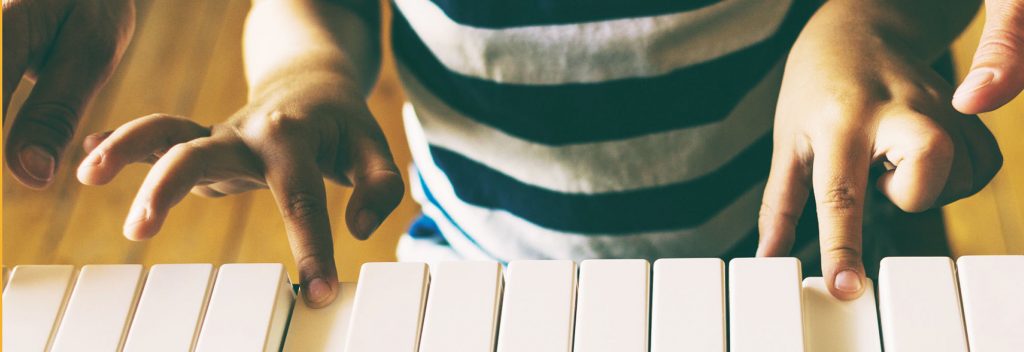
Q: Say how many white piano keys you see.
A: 14